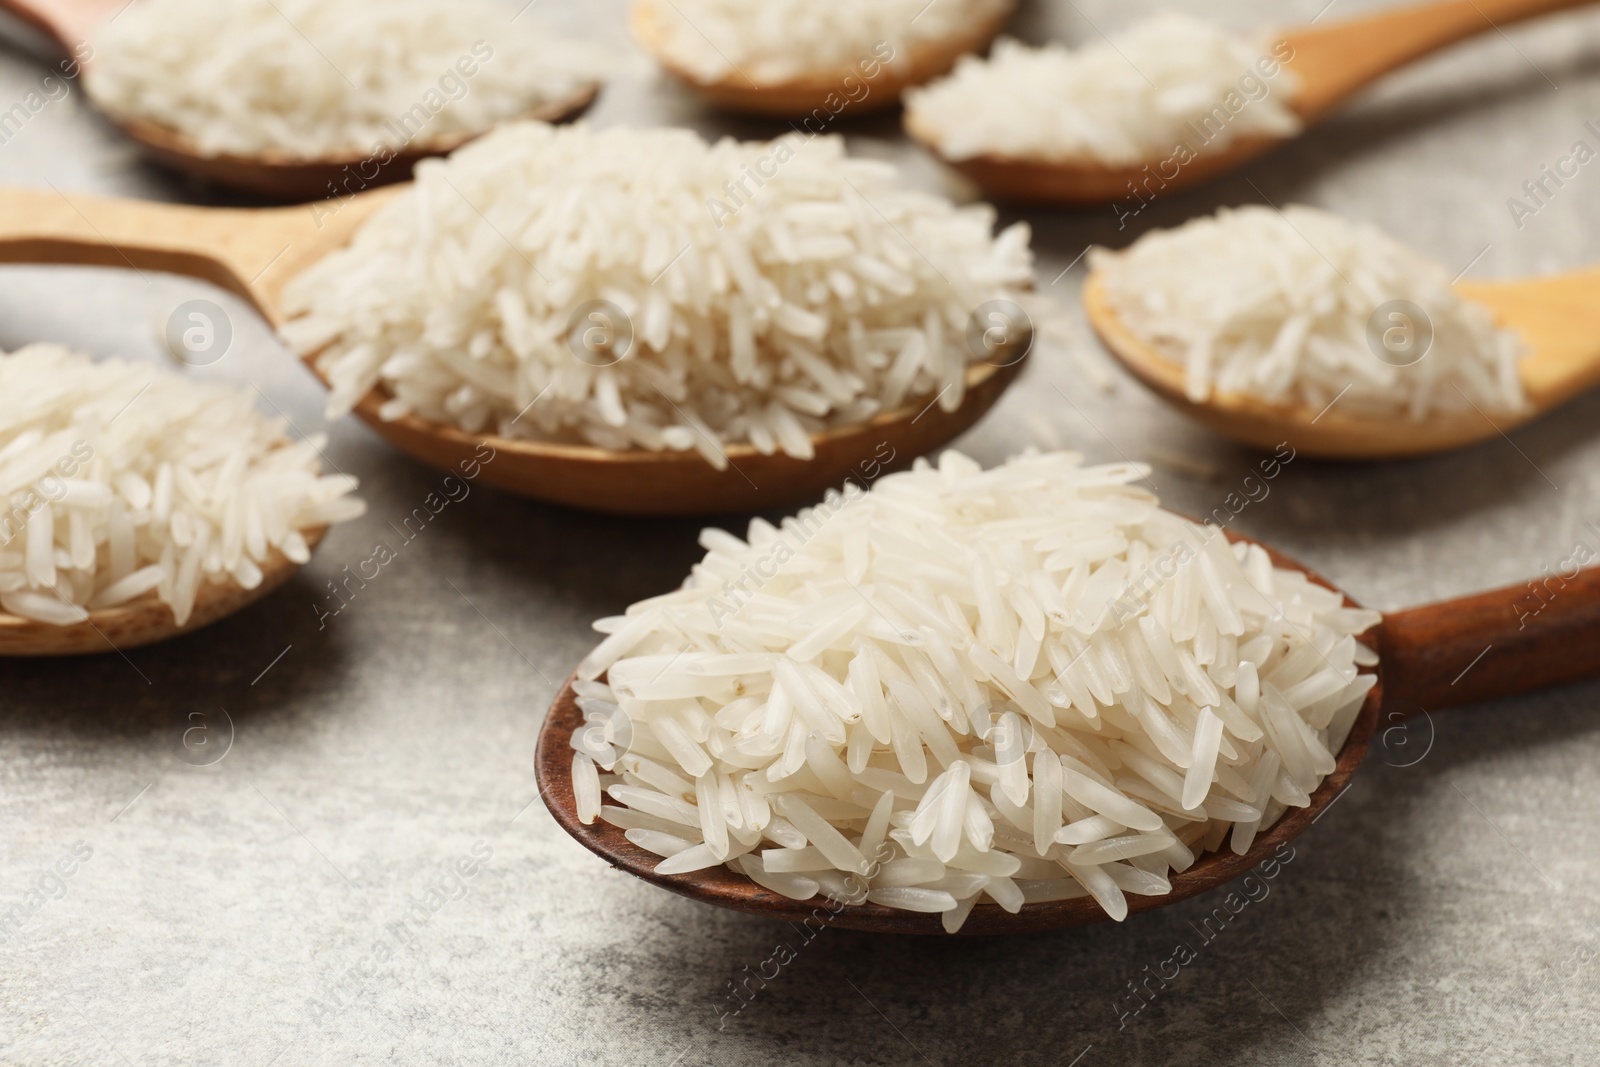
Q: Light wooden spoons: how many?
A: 5